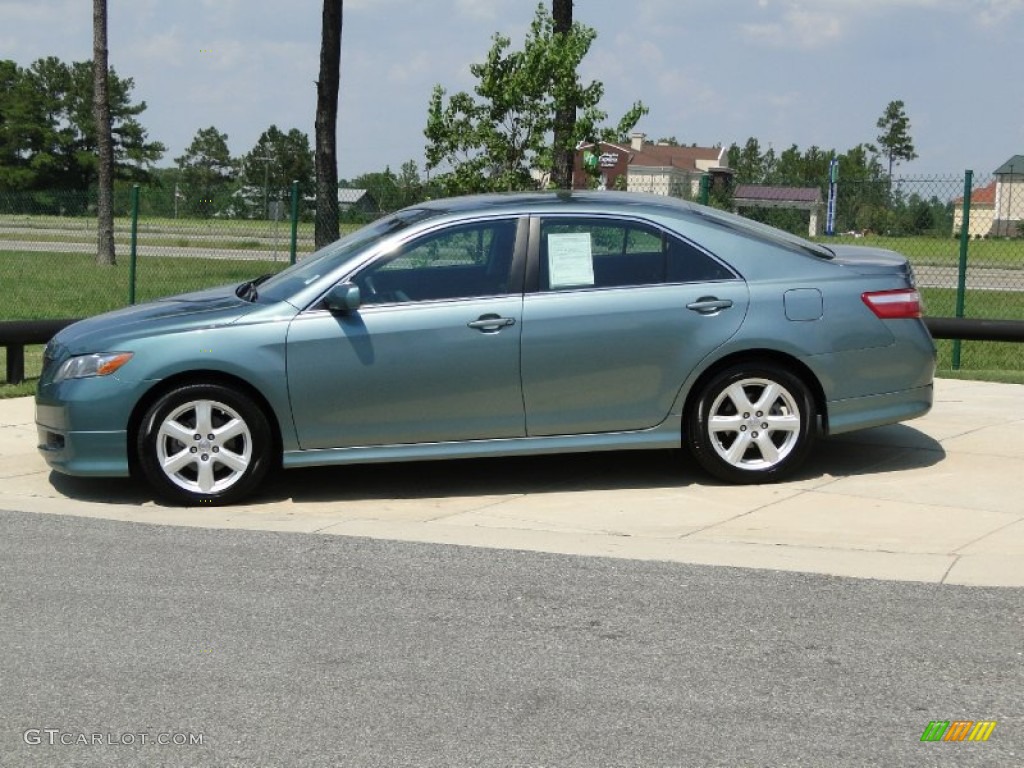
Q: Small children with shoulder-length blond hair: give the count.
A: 0